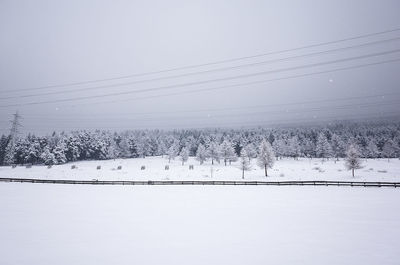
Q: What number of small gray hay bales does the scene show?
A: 9